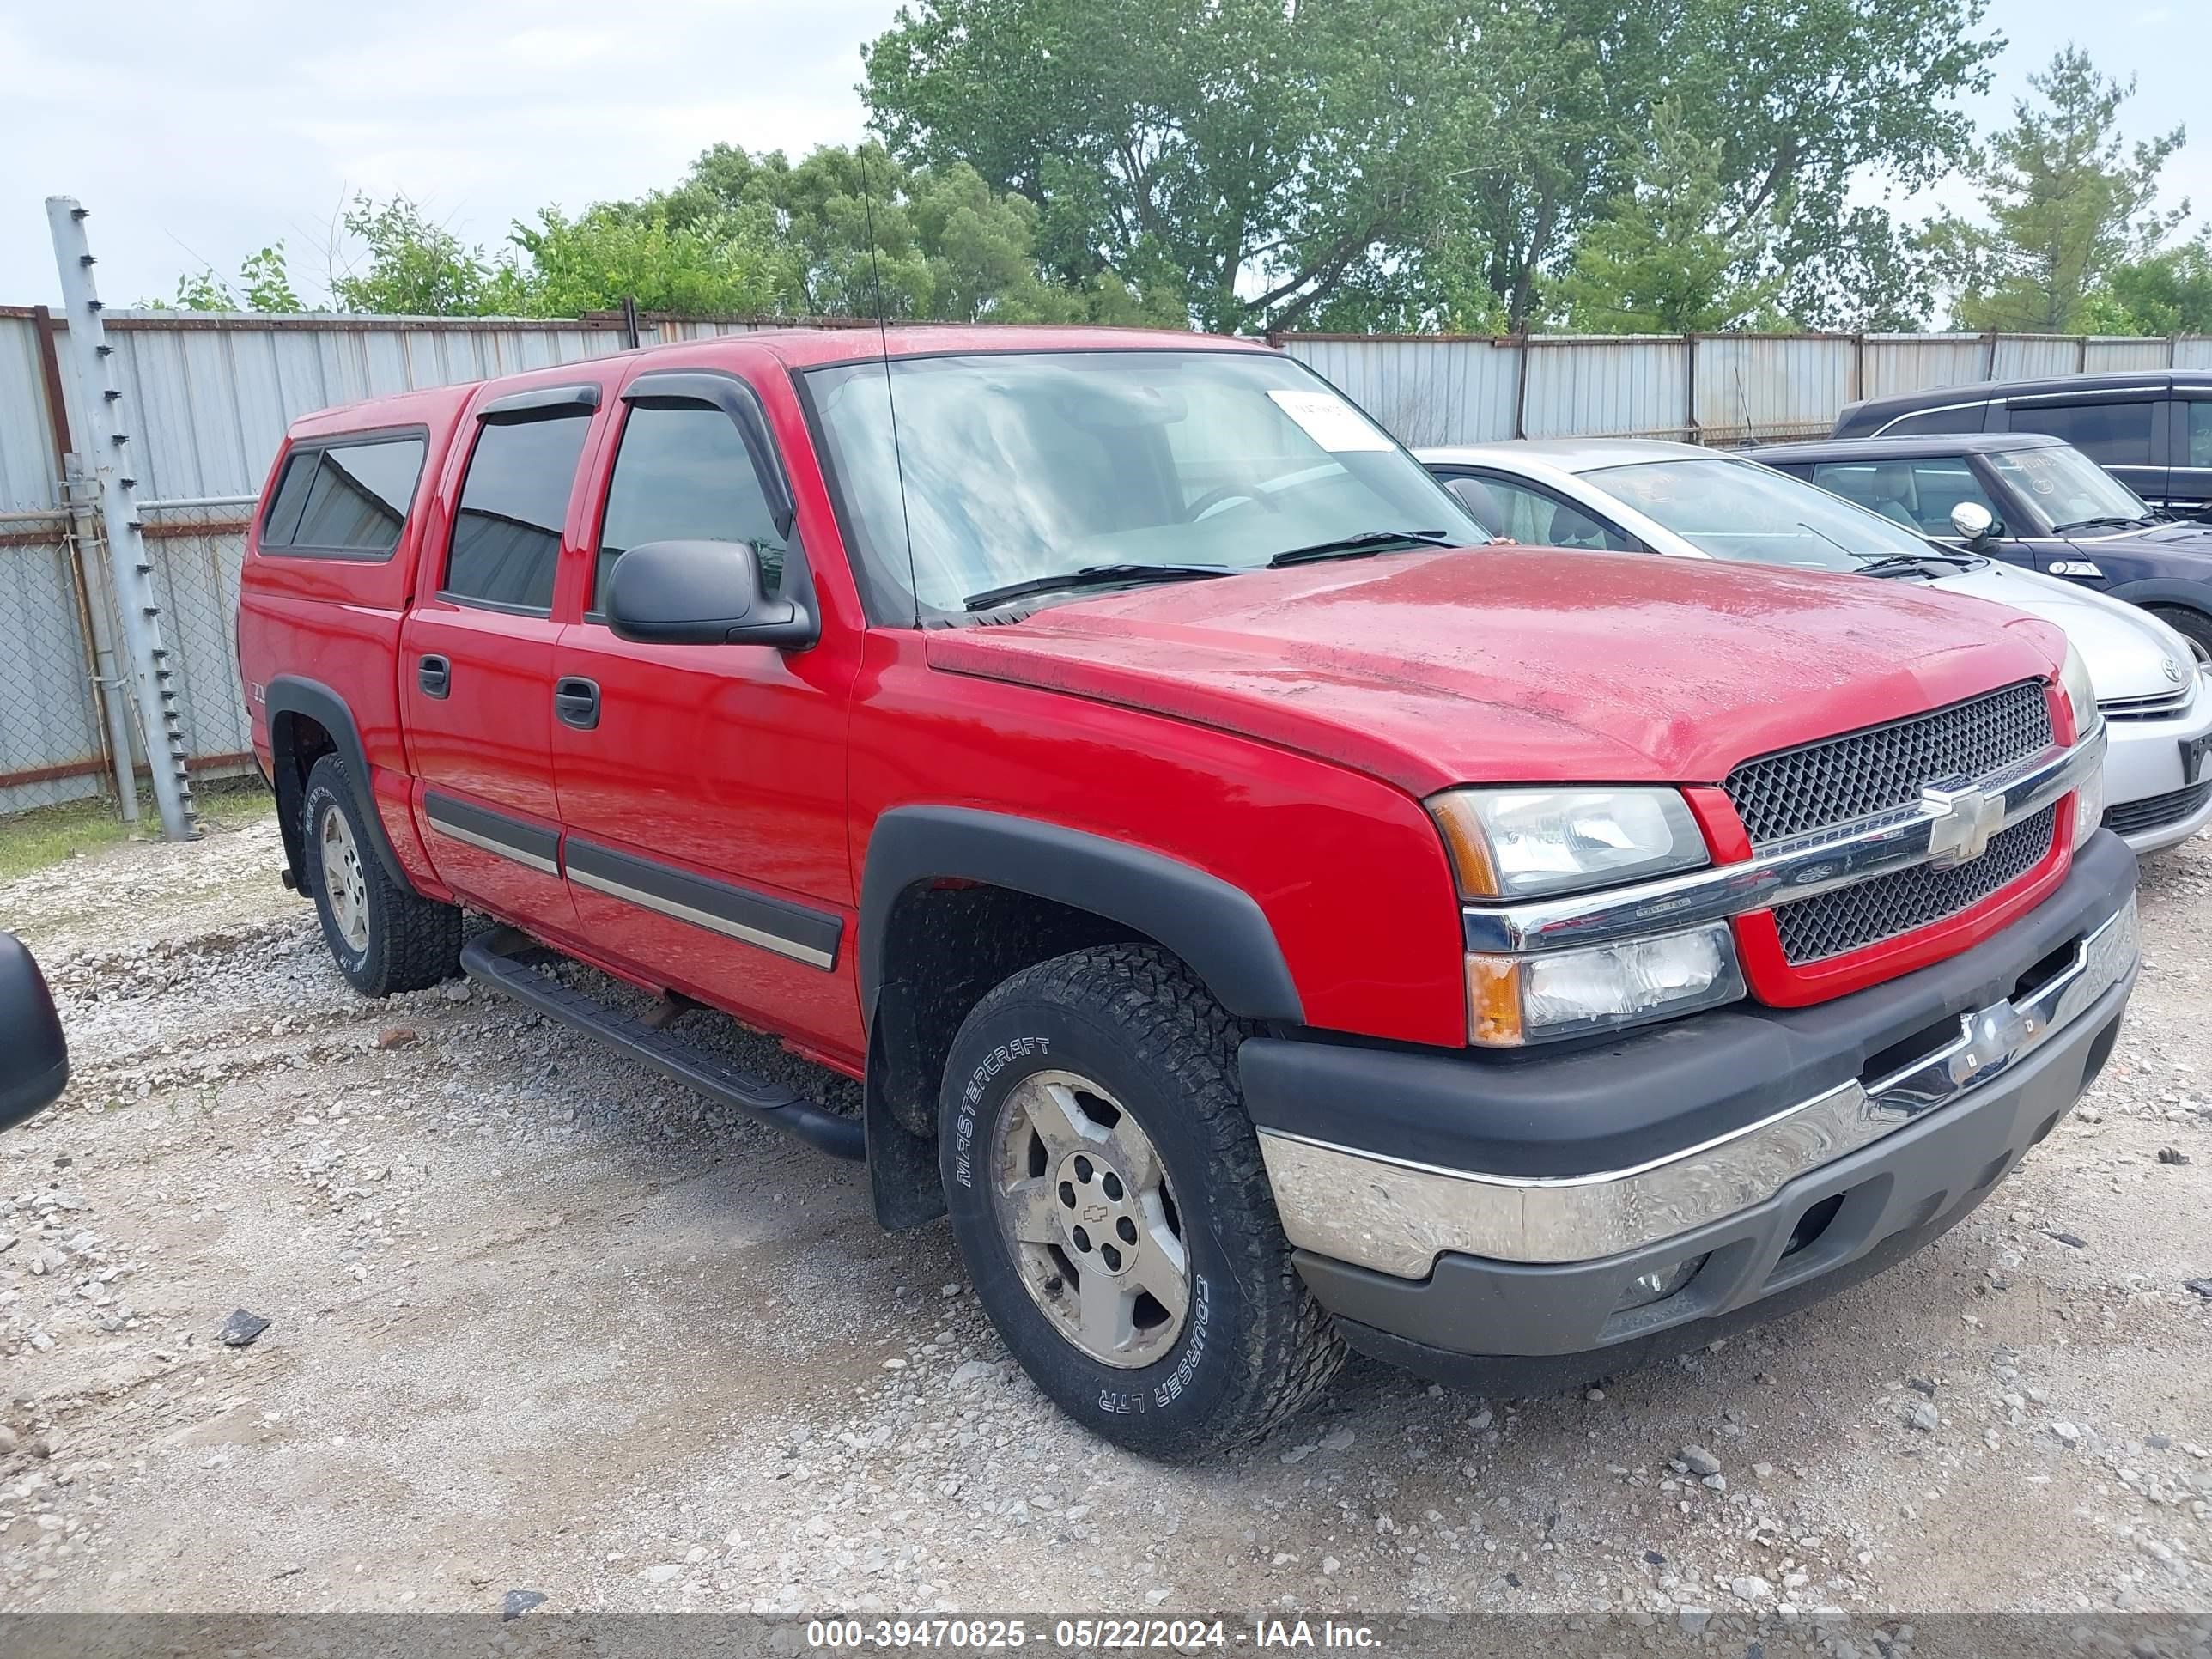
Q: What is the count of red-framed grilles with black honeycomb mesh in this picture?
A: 2